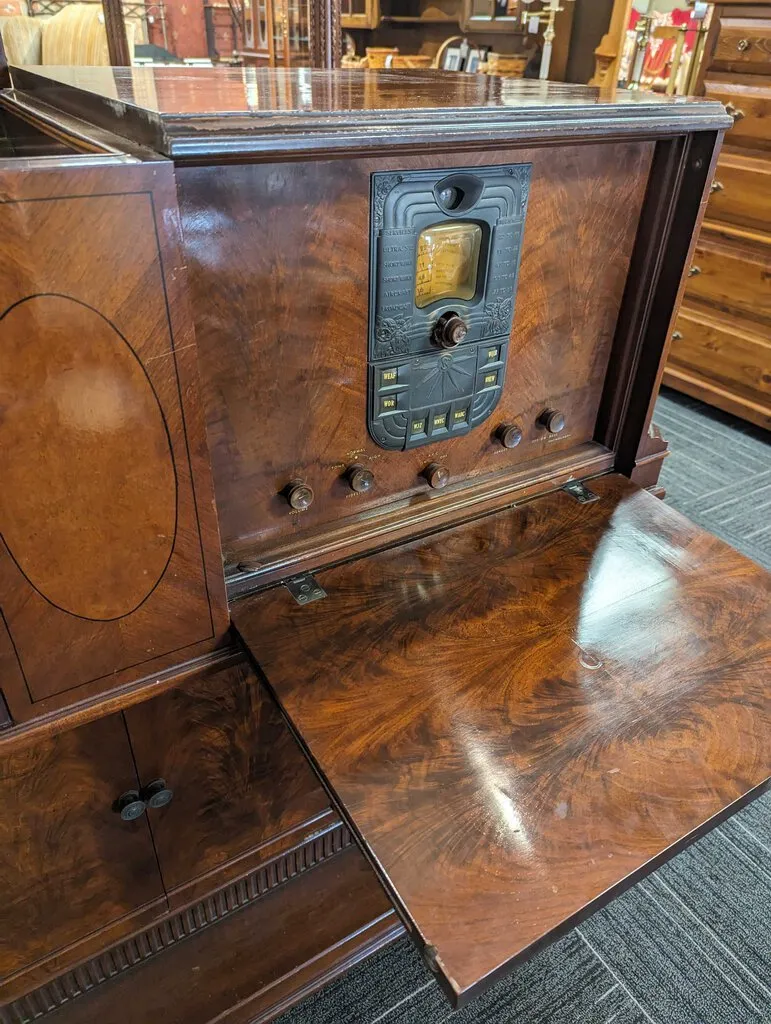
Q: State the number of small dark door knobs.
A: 2